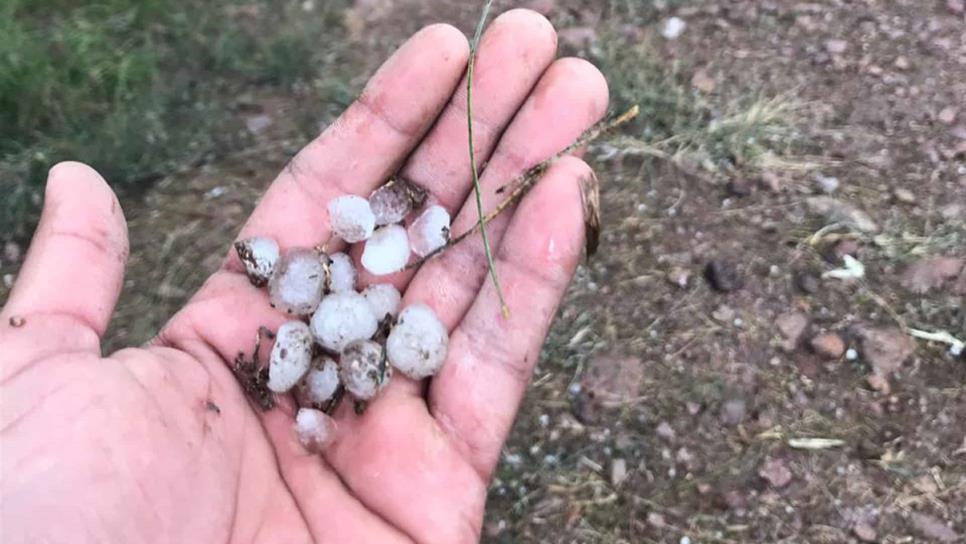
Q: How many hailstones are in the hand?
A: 14